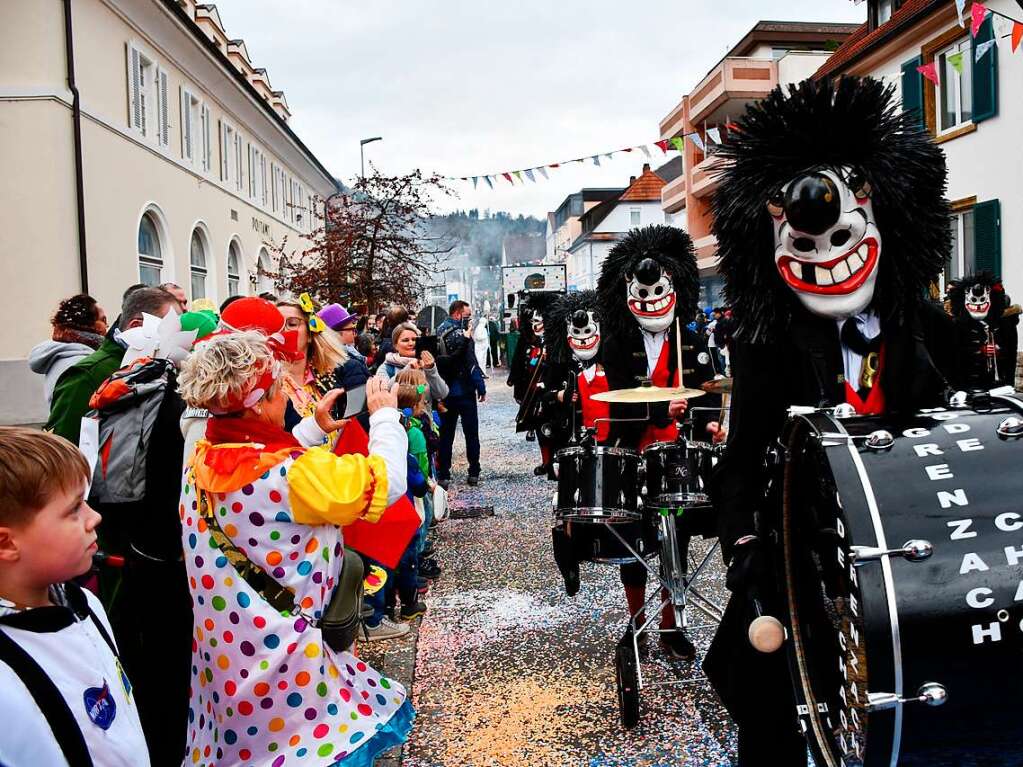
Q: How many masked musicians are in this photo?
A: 5